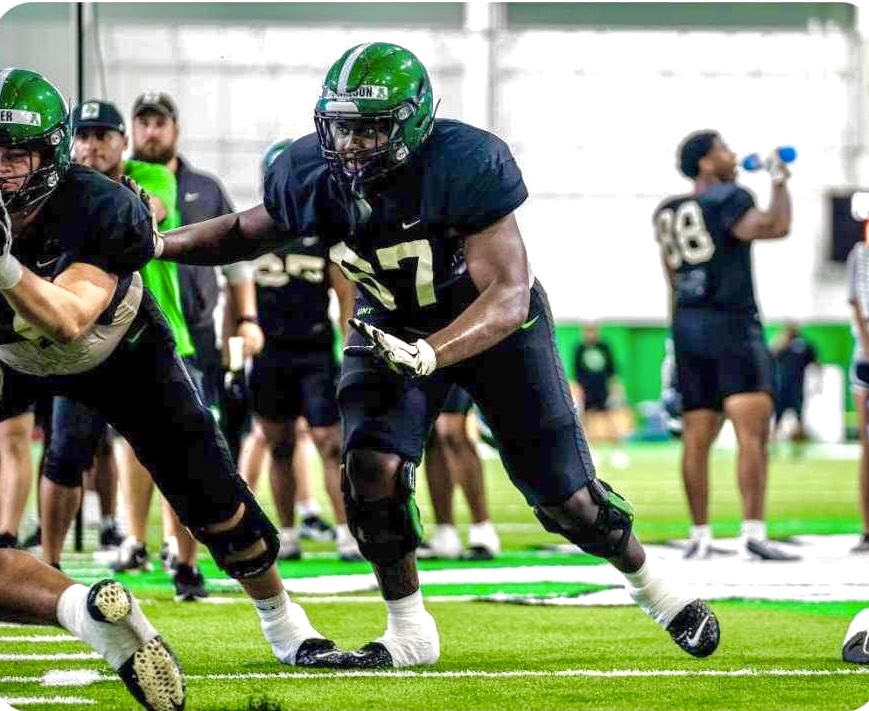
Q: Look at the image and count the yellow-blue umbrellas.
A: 0